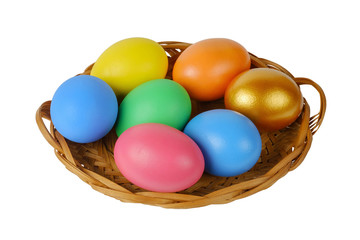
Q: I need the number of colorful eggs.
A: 7